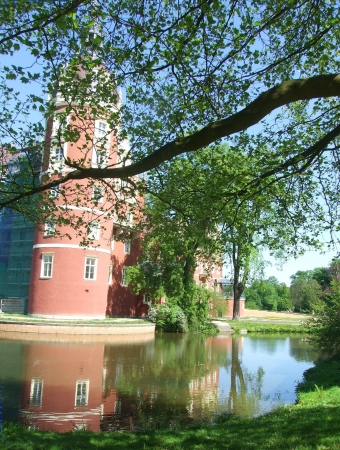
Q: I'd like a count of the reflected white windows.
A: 2